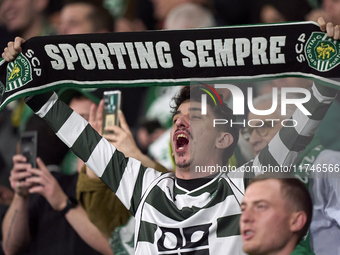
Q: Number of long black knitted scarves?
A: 1